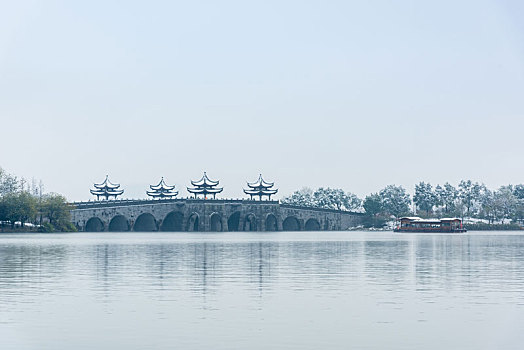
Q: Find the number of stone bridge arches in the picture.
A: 11